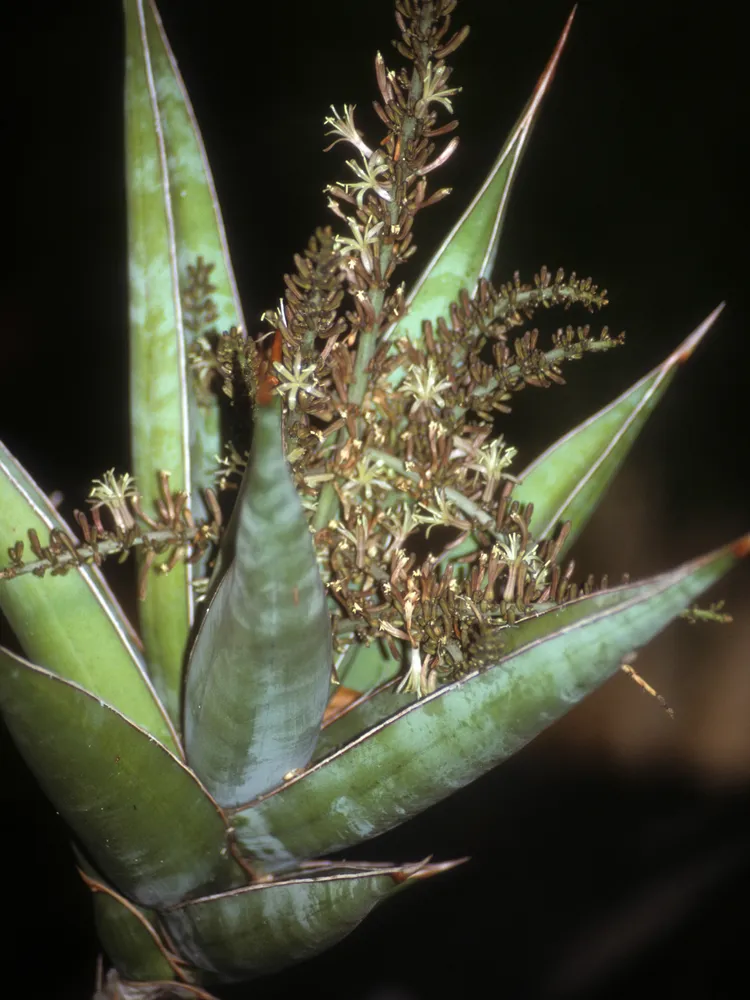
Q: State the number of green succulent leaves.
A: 9